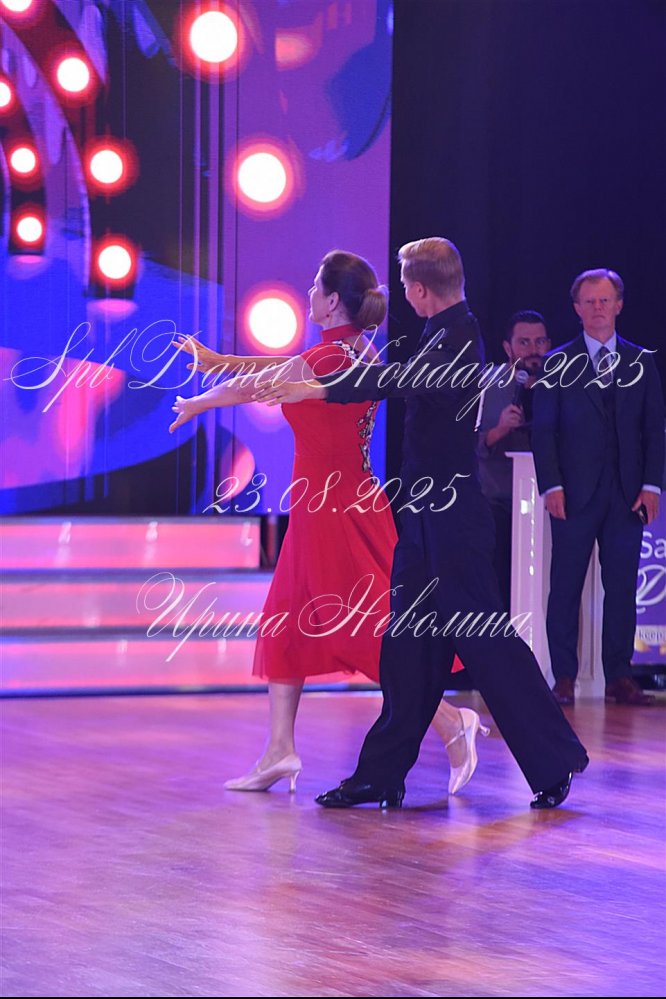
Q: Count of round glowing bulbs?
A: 10